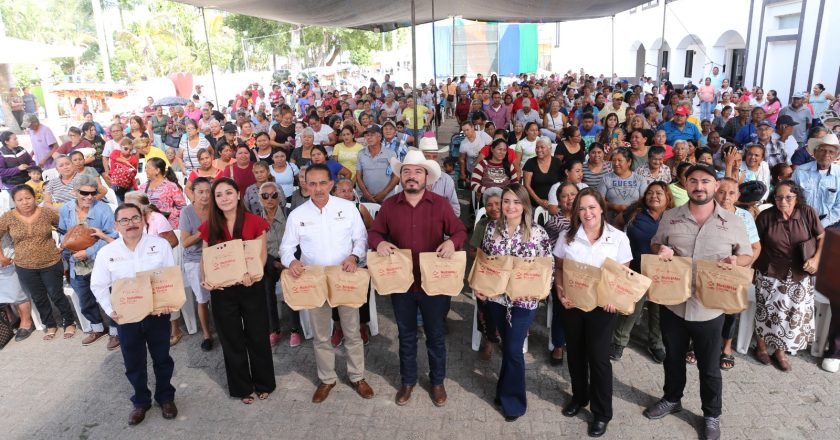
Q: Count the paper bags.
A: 14